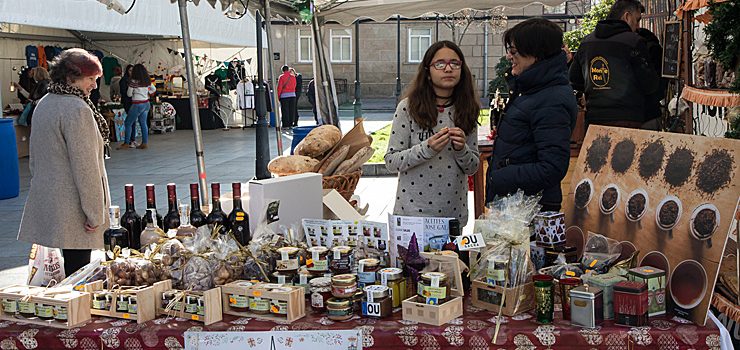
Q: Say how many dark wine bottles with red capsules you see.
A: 6